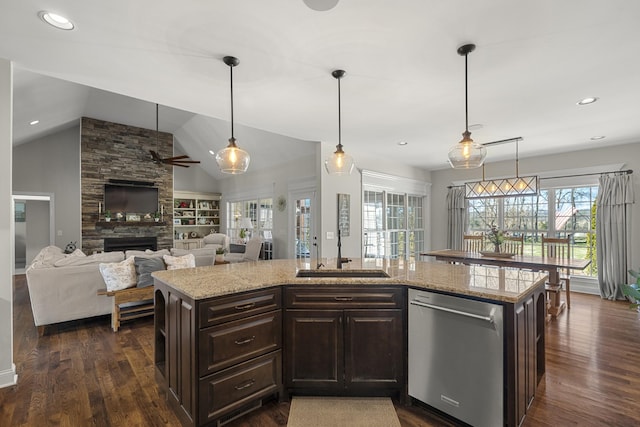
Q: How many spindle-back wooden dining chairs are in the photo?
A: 3